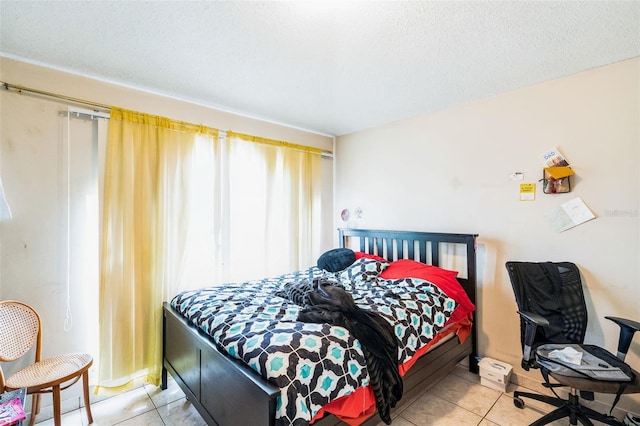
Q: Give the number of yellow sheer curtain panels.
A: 2